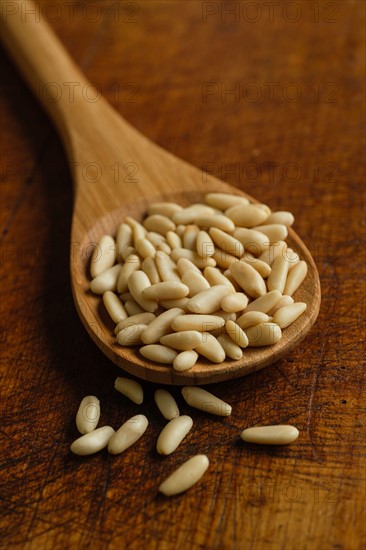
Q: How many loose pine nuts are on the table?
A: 9